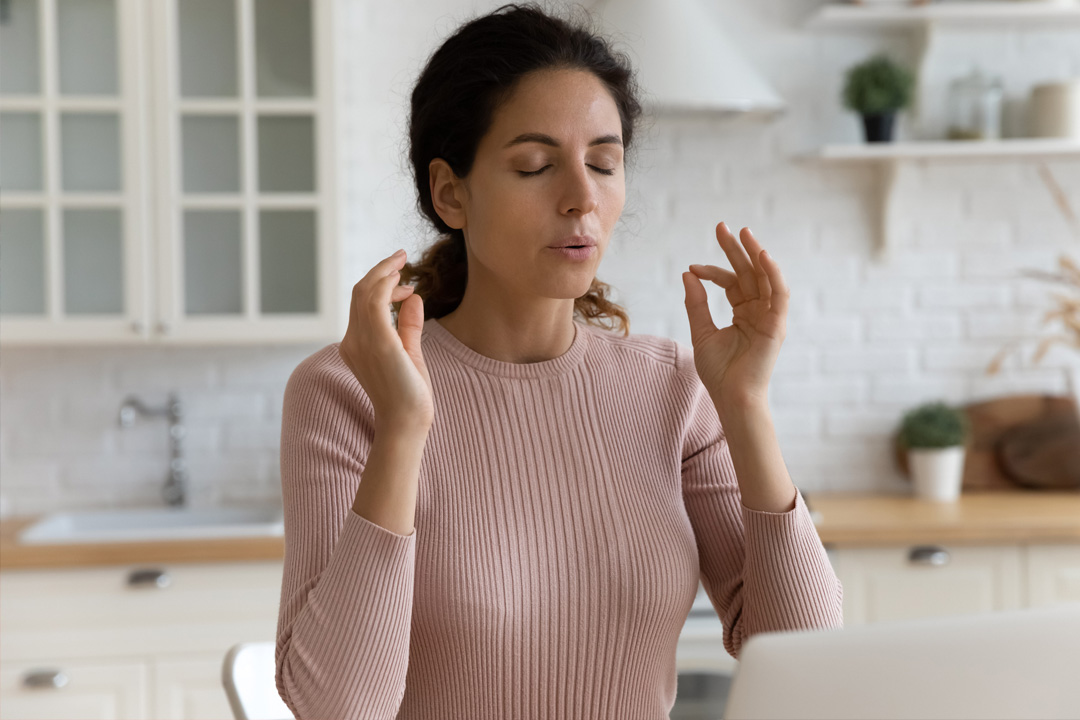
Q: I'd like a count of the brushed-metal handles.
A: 3